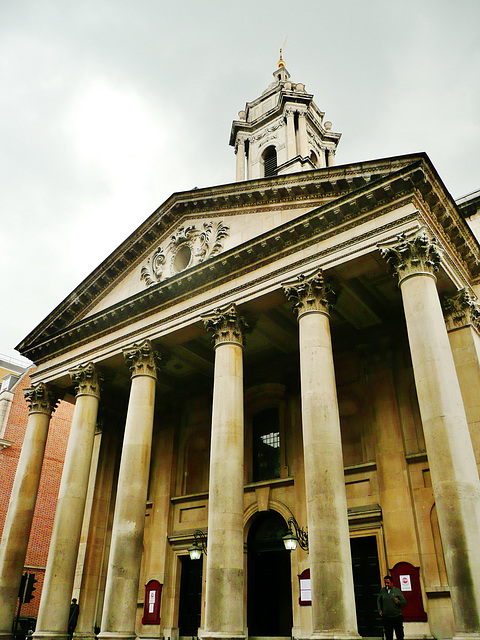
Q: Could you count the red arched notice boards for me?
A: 3